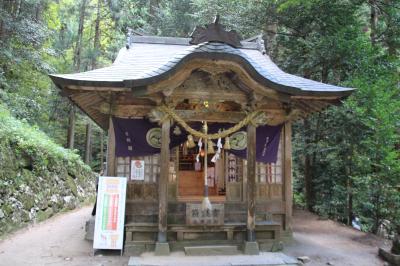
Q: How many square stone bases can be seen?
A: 2